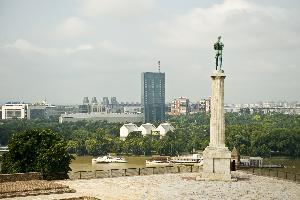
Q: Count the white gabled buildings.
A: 3